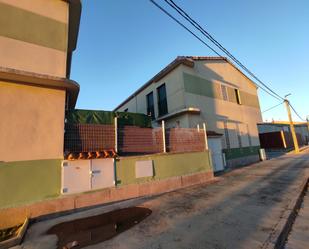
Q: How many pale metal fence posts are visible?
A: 4